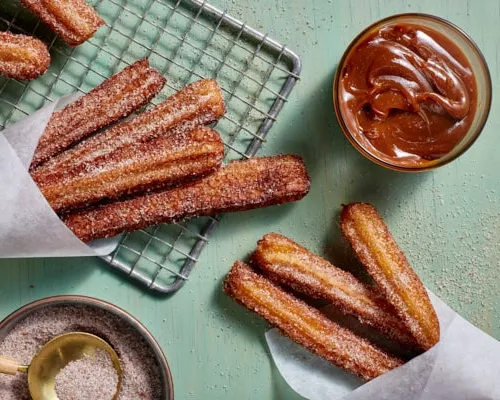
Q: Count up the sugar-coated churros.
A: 9